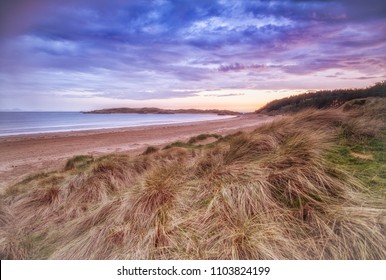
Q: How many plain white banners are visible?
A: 1